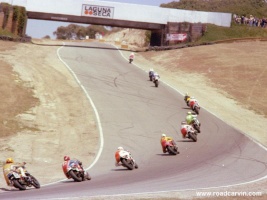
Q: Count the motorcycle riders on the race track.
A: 11